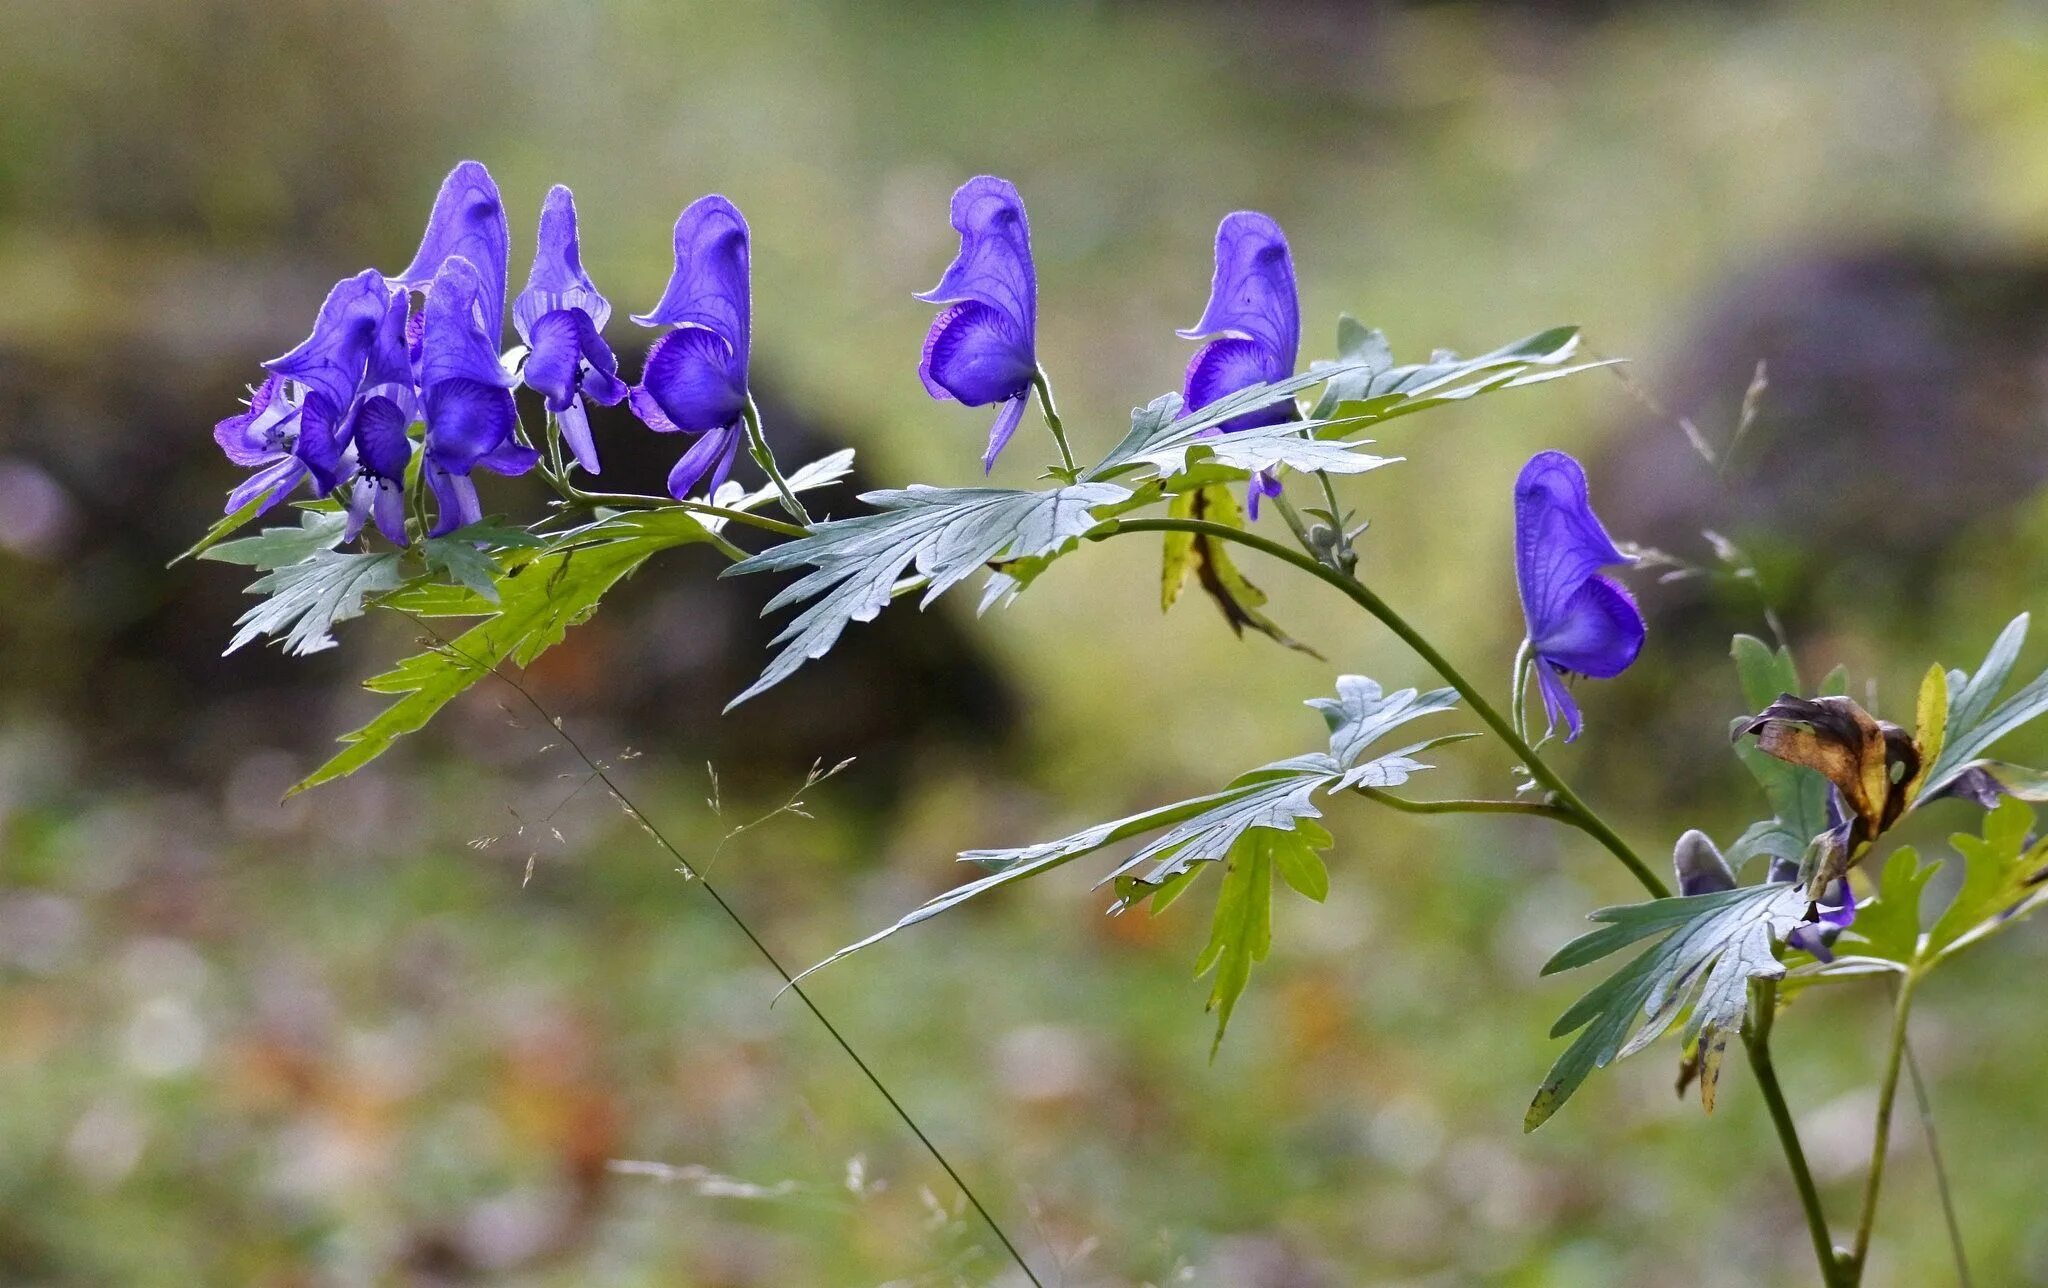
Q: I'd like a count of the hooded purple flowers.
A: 9